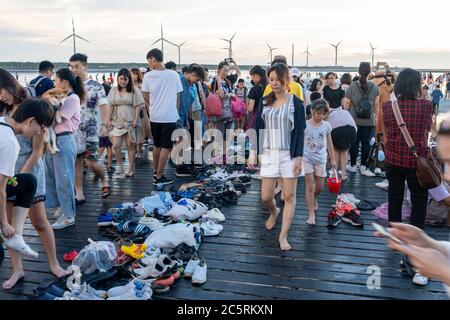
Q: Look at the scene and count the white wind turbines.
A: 8